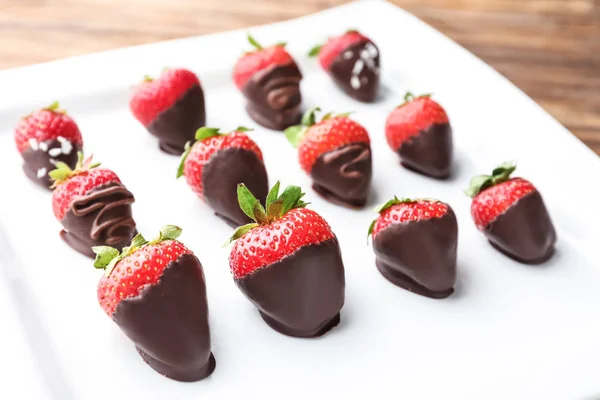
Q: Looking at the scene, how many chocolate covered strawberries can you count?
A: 12